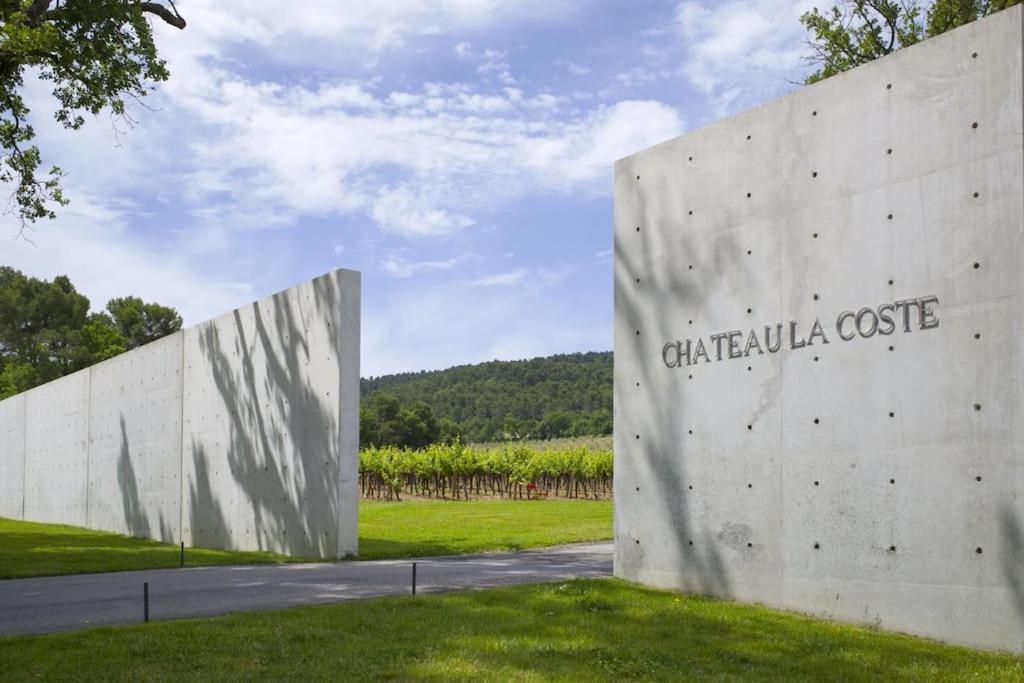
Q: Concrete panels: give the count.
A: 5